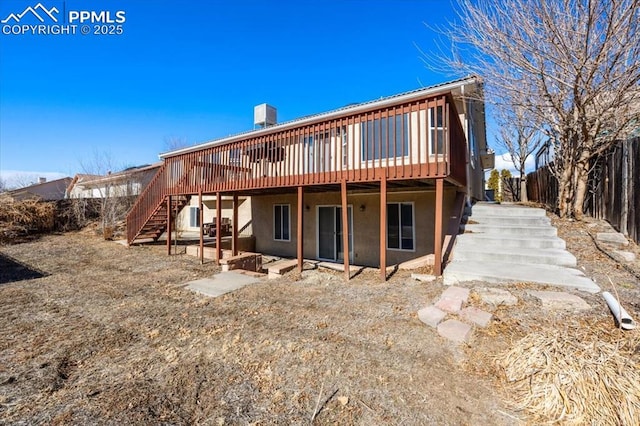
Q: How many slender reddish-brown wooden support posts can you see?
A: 8